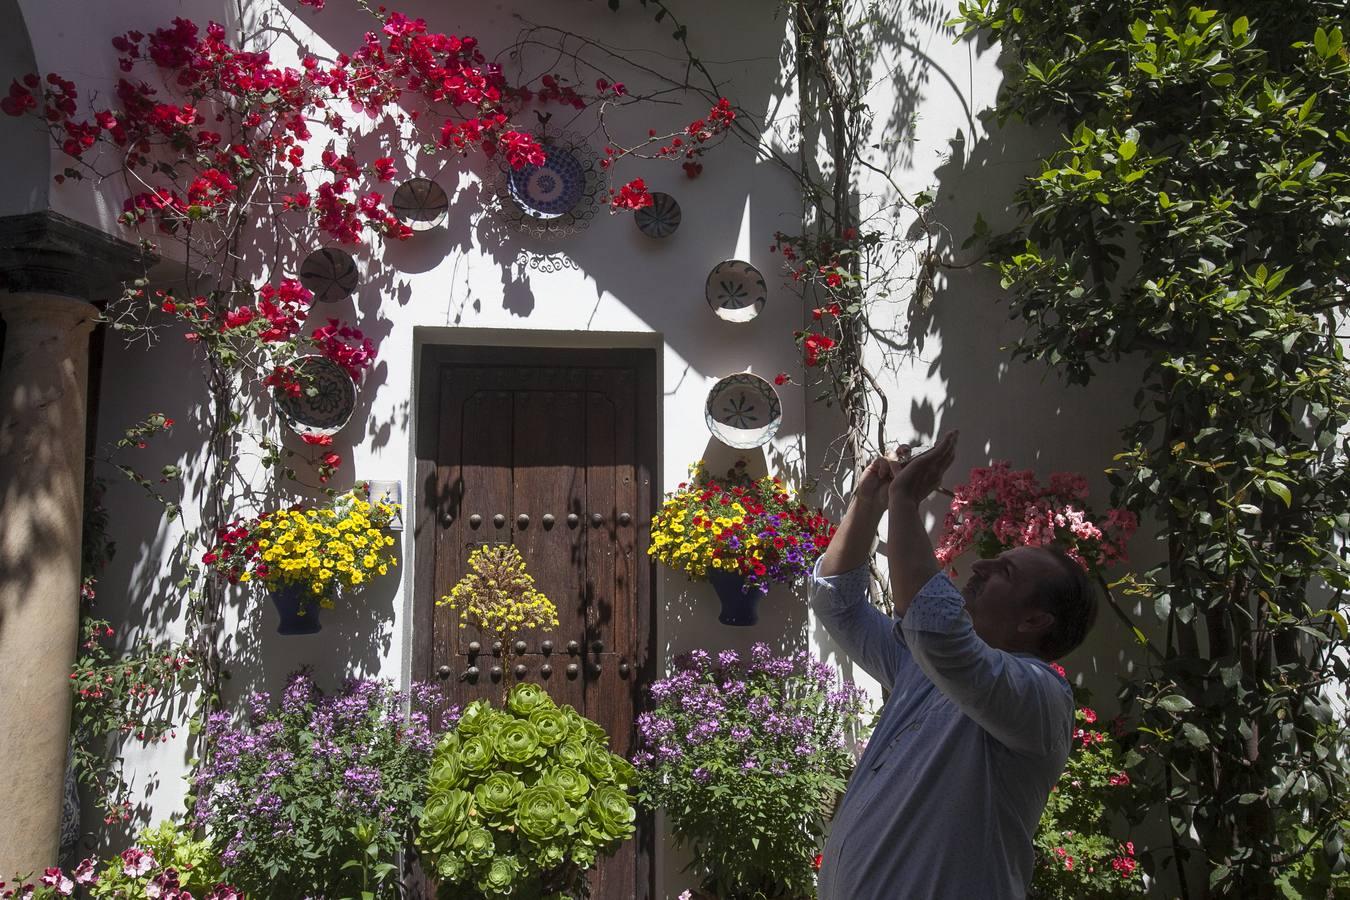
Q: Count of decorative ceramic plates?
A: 7